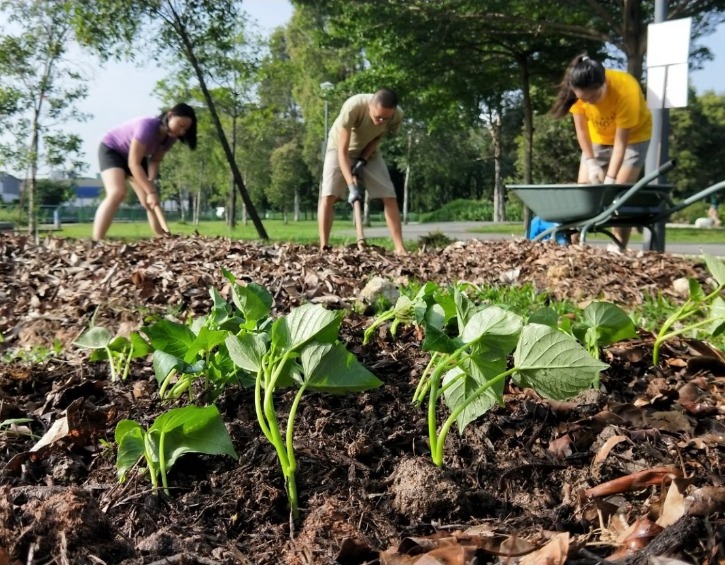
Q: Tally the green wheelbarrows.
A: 1